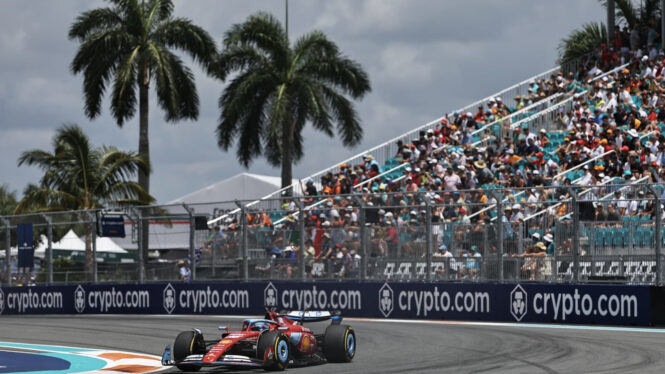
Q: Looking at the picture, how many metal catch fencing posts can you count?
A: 12